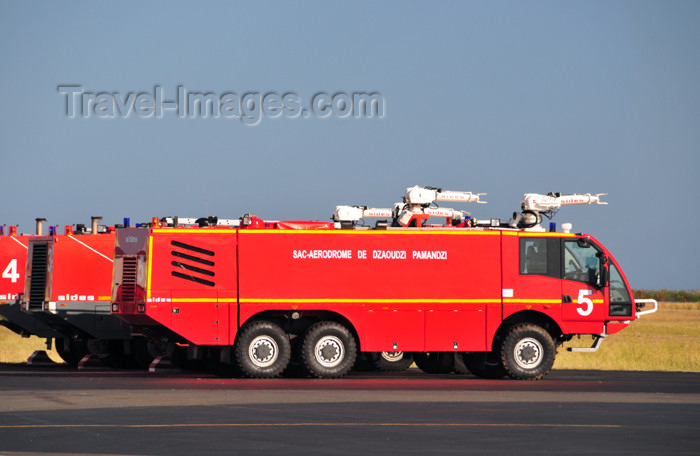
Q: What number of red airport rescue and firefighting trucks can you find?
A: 3